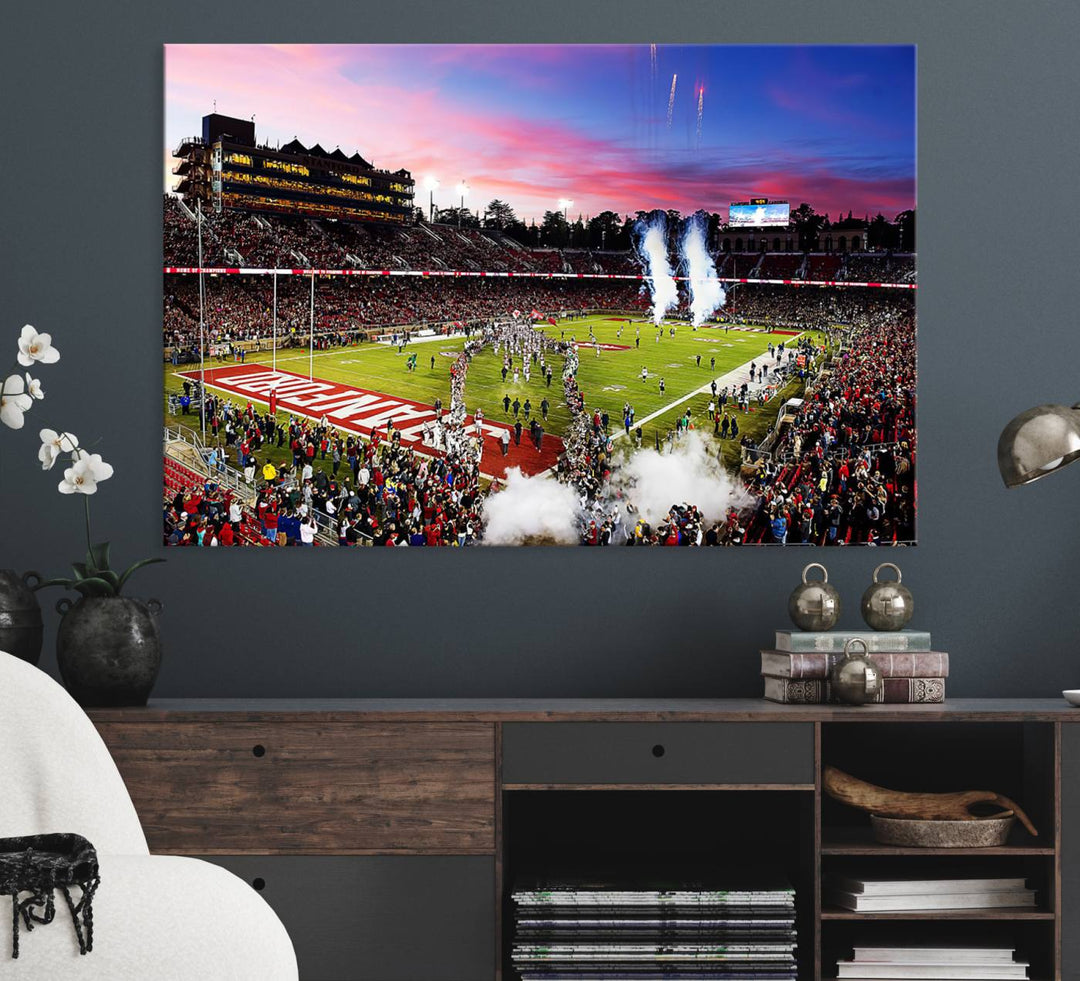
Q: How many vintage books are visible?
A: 3